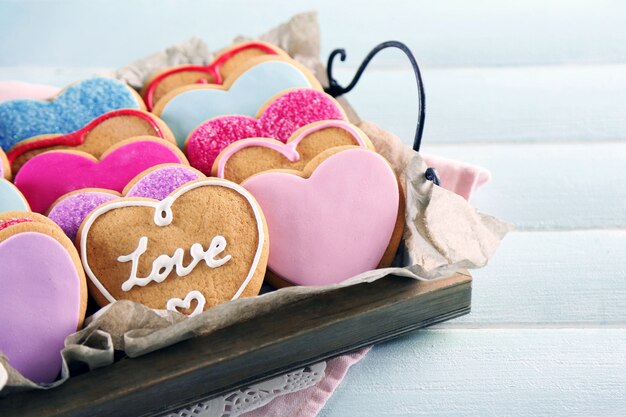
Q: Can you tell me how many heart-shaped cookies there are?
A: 14